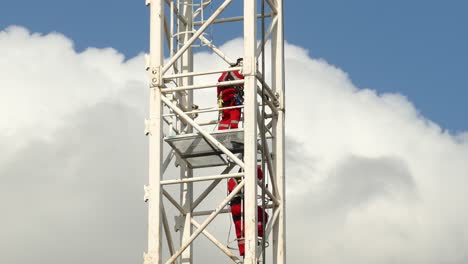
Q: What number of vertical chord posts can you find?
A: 4